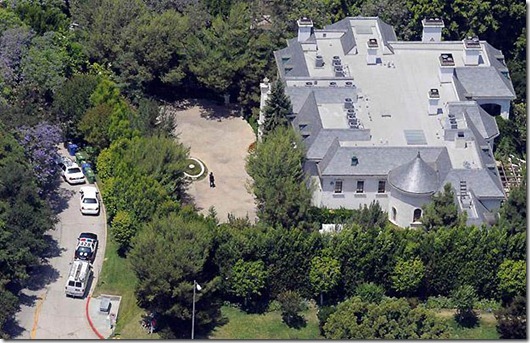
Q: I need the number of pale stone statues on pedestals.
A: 0